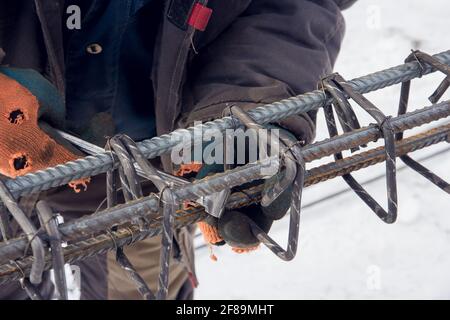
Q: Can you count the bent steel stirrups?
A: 5